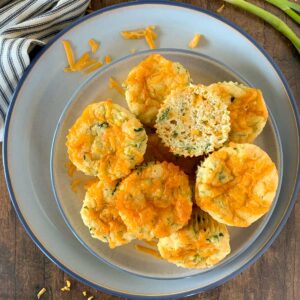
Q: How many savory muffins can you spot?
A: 8